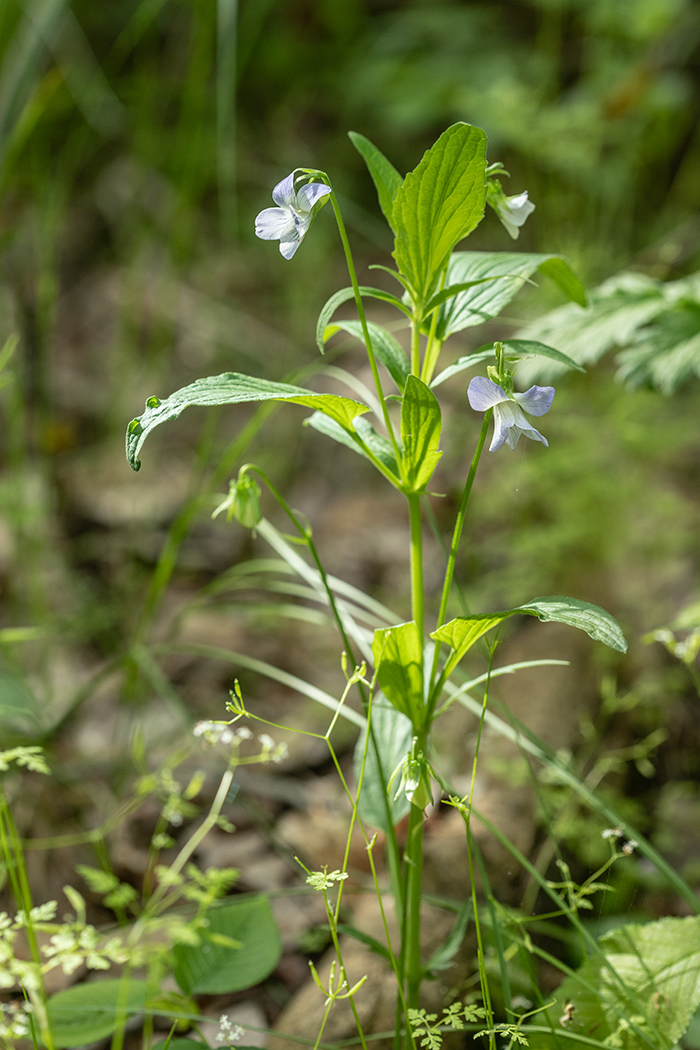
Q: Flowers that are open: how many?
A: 3